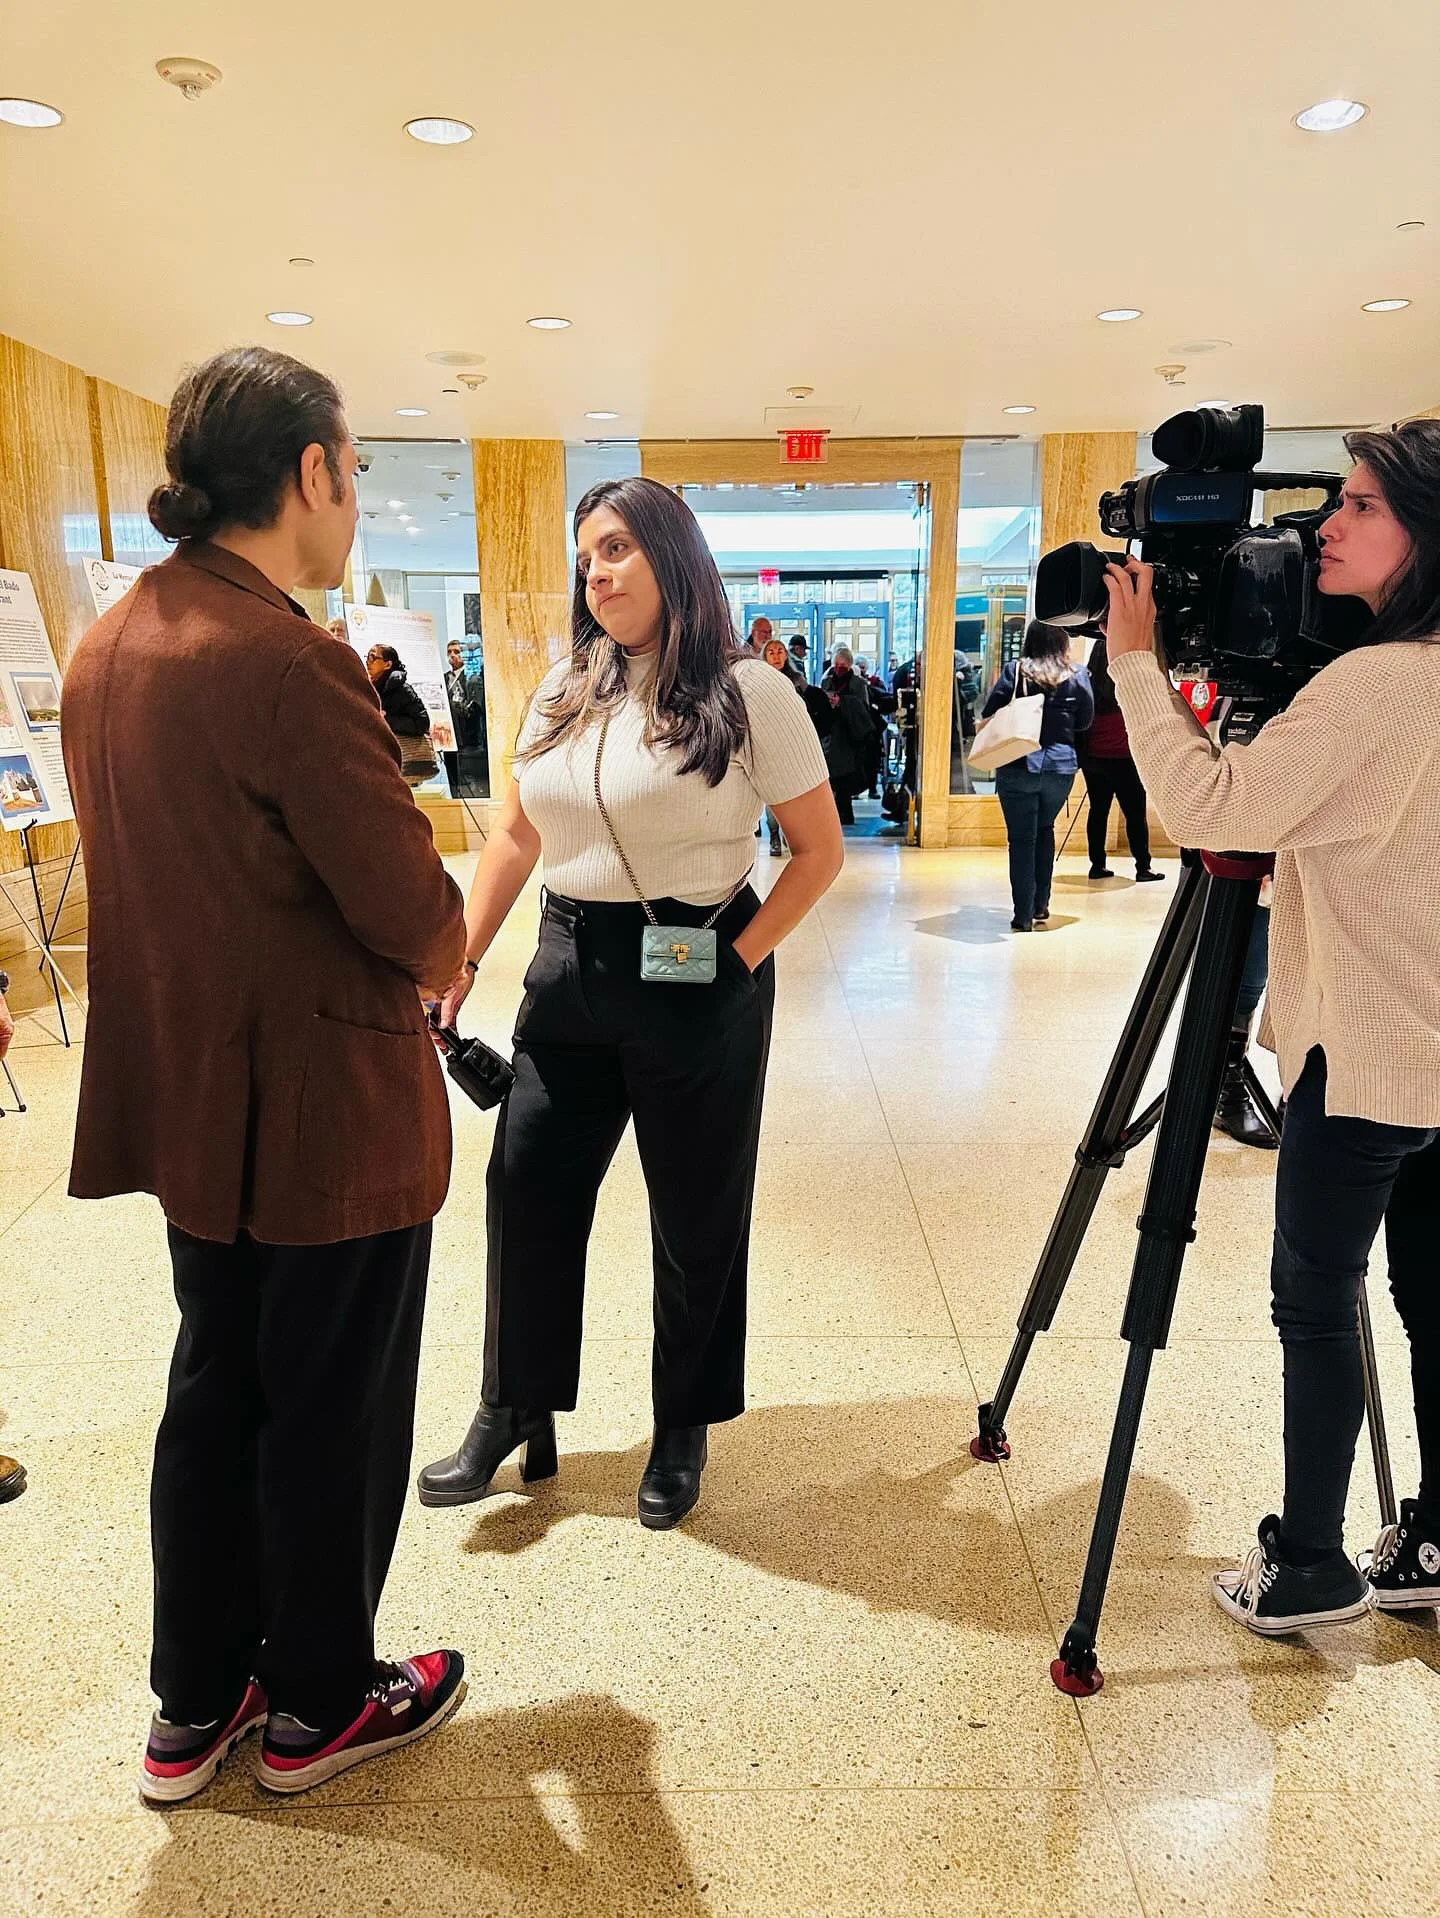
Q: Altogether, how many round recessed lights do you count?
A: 11